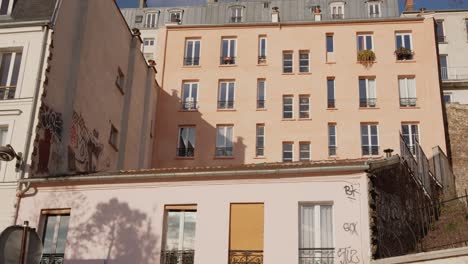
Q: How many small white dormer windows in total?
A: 5